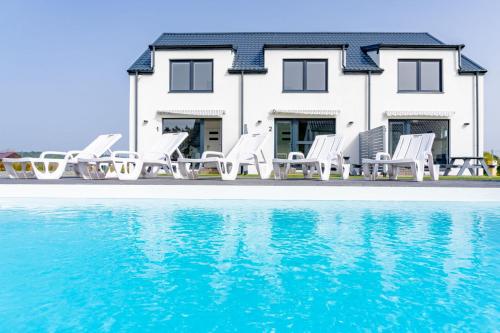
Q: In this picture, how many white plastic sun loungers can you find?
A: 5